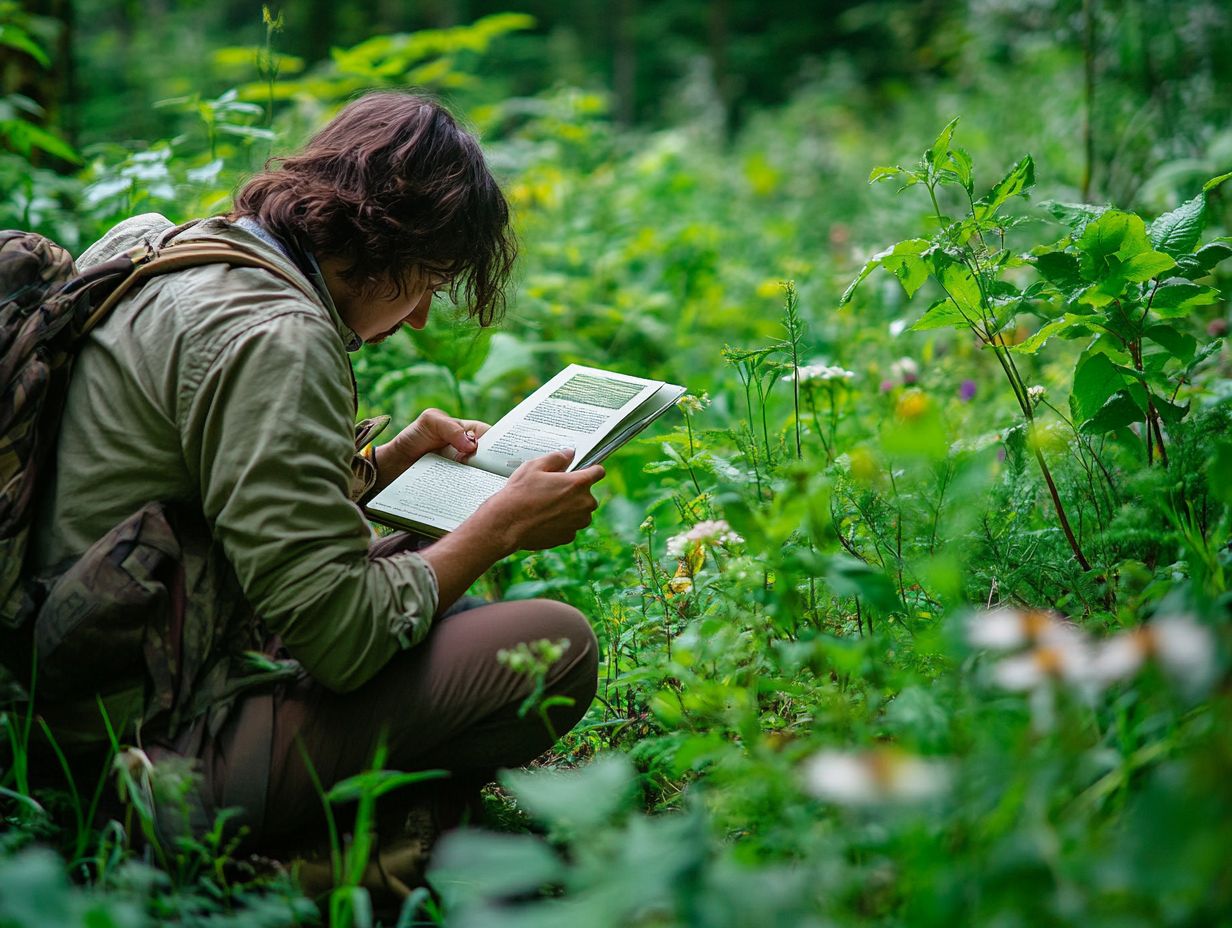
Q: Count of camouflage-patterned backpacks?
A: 1